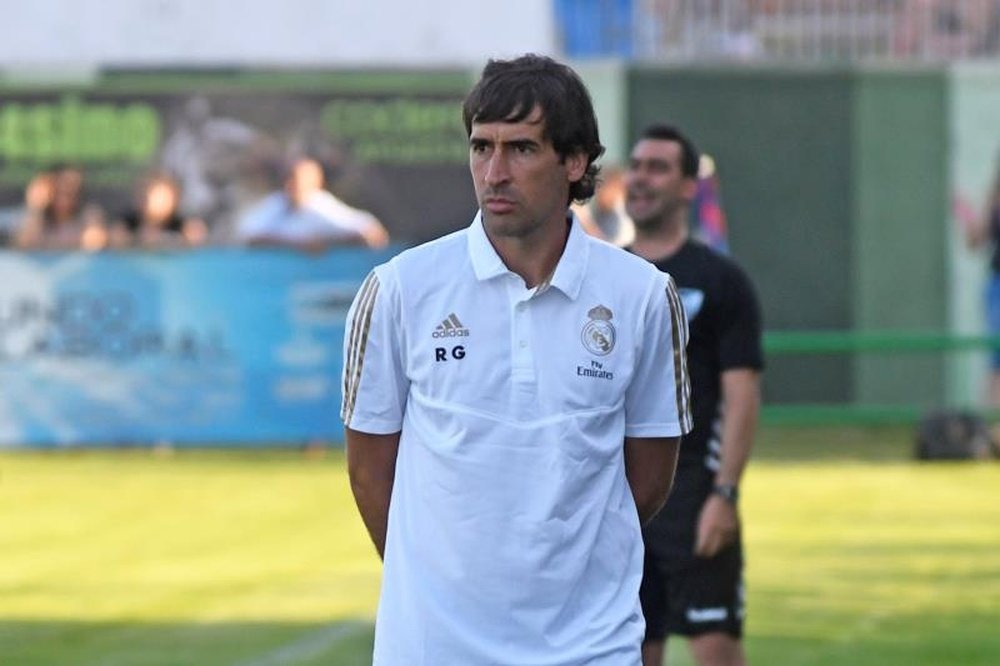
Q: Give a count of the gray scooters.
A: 0